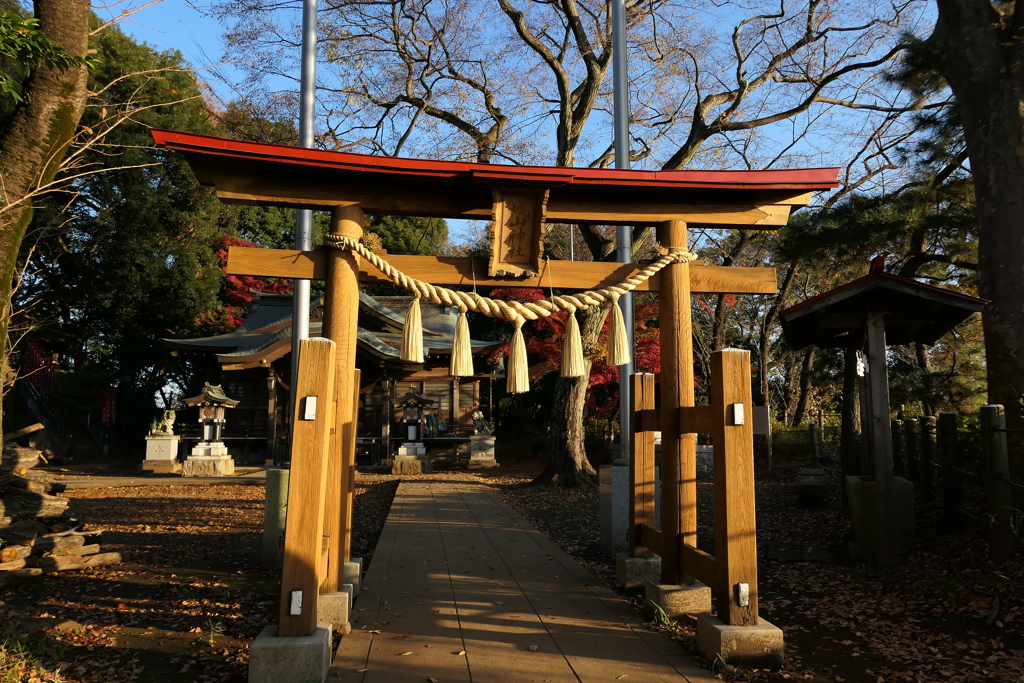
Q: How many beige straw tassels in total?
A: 5